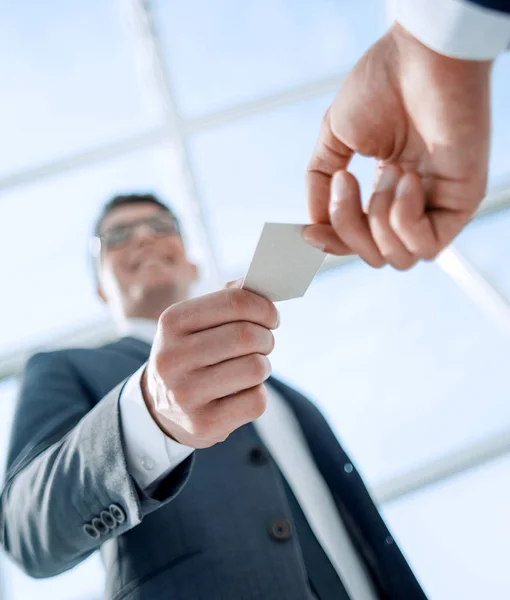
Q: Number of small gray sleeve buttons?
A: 4